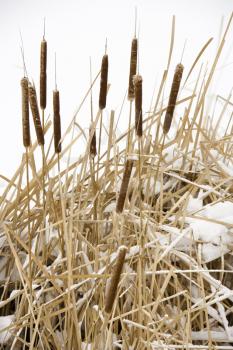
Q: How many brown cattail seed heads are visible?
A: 11